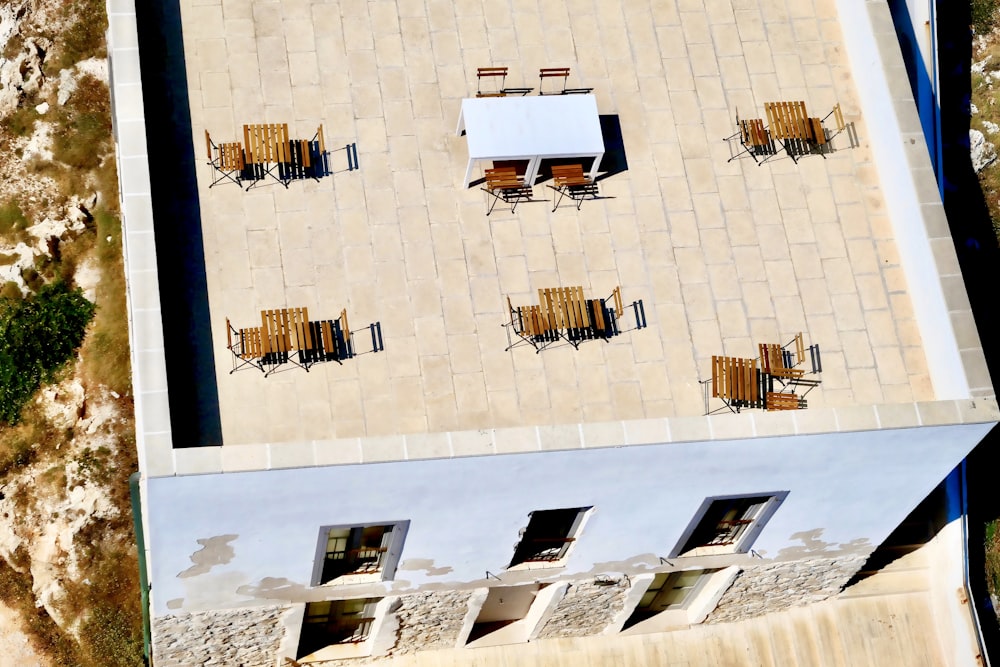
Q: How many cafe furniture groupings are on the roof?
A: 6